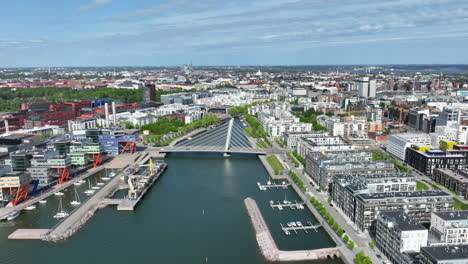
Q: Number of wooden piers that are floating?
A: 3